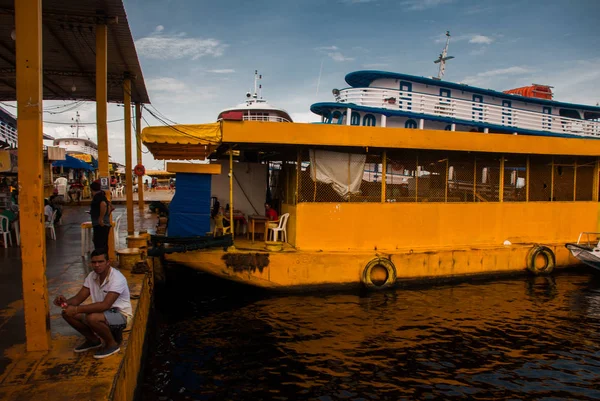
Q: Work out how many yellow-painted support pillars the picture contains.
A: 4